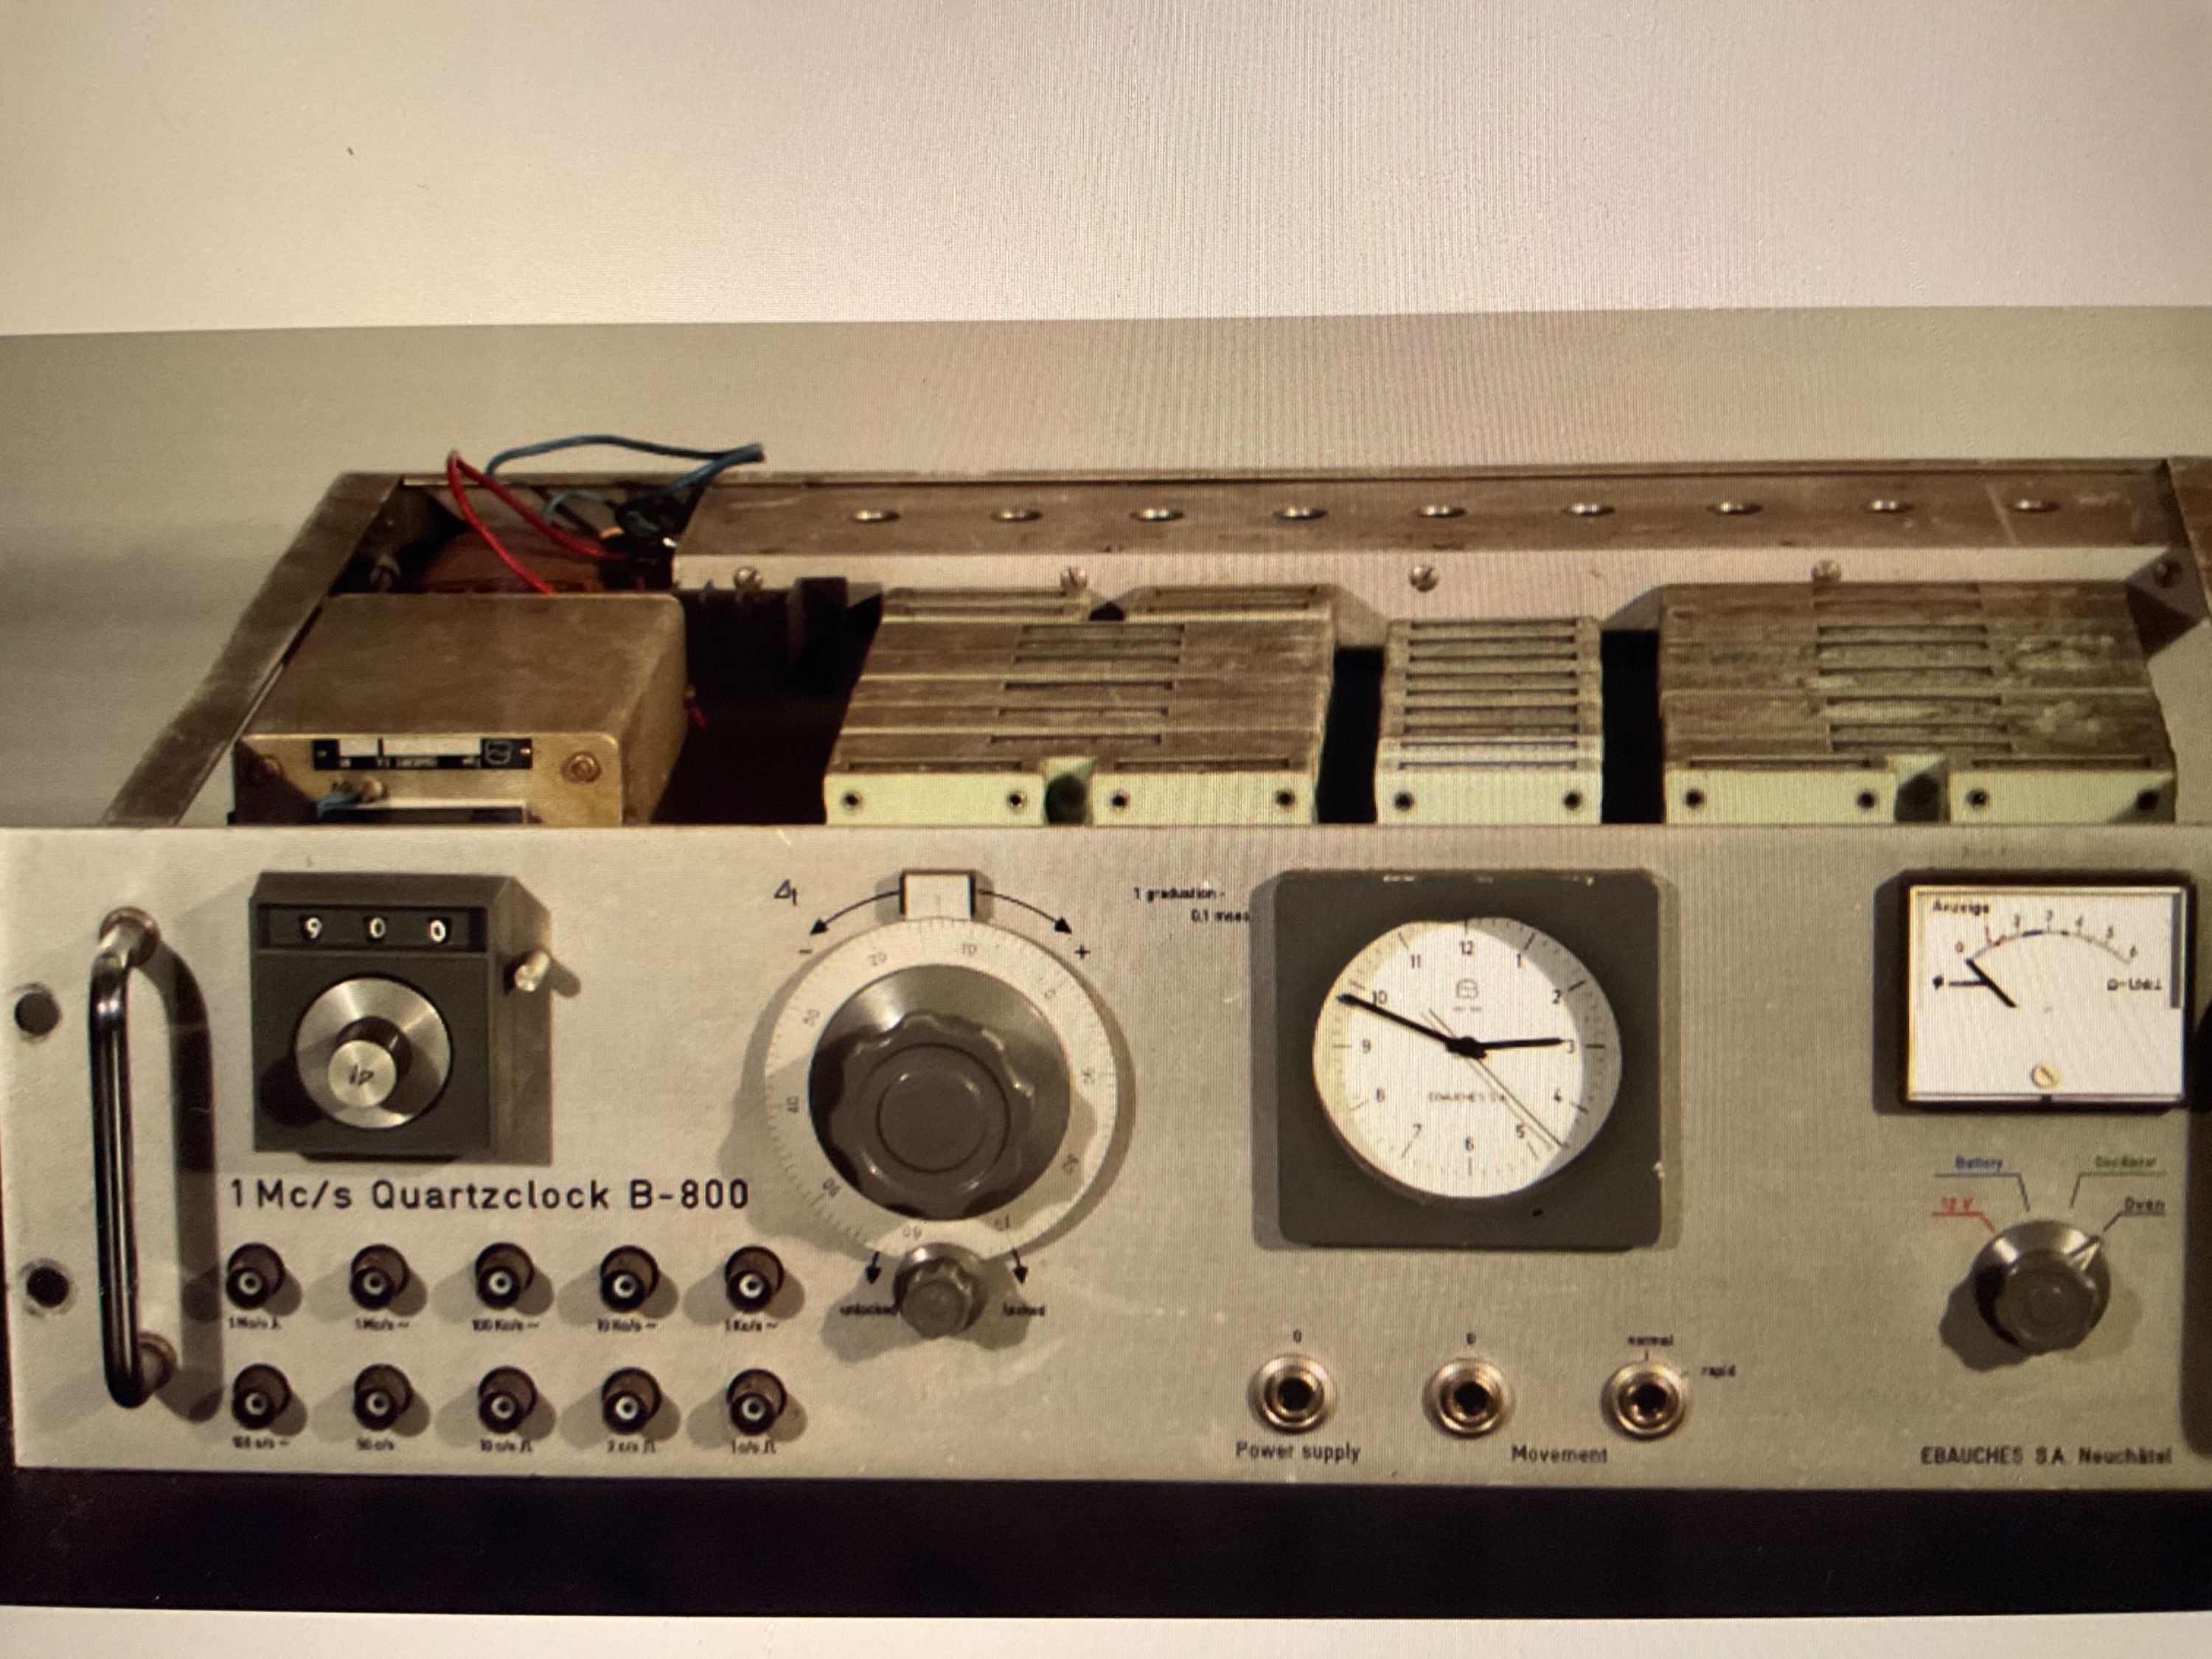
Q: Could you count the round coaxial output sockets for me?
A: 10